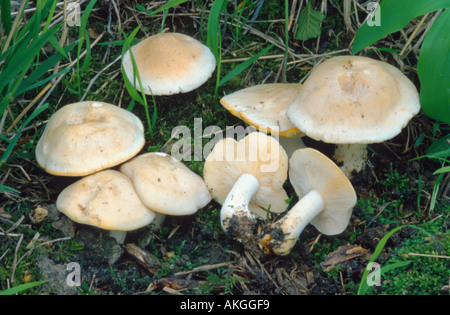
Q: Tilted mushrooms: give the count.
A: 2